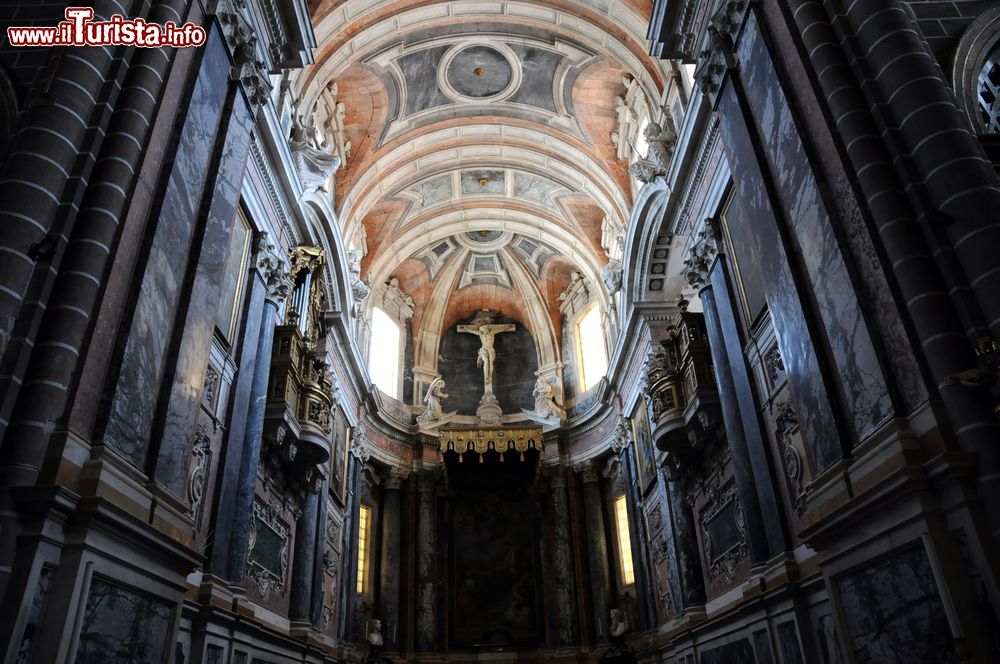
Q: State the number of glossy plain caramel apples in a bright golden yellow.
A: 0